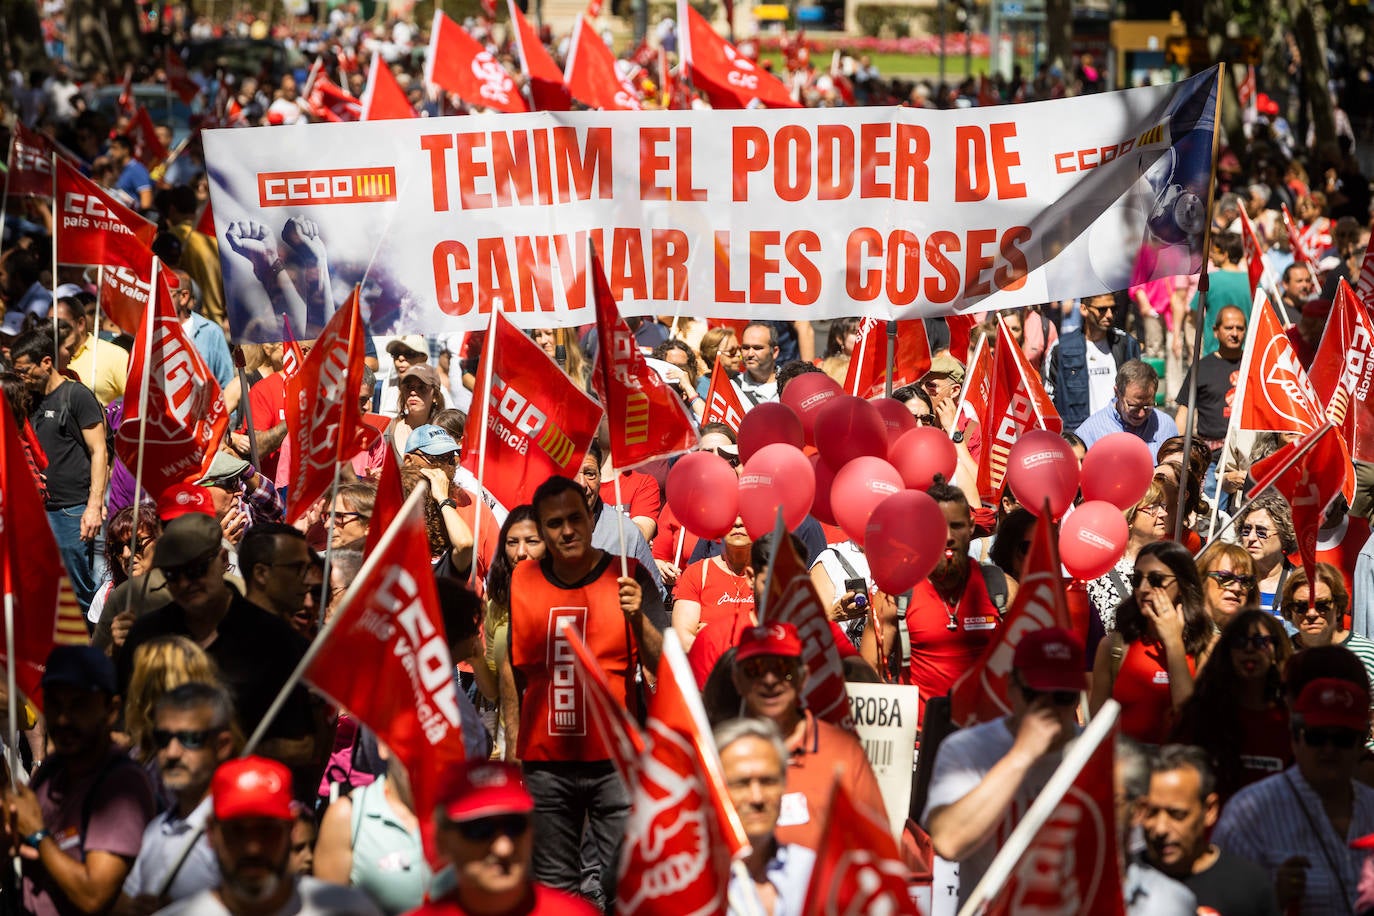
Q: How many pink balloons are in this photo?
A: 13